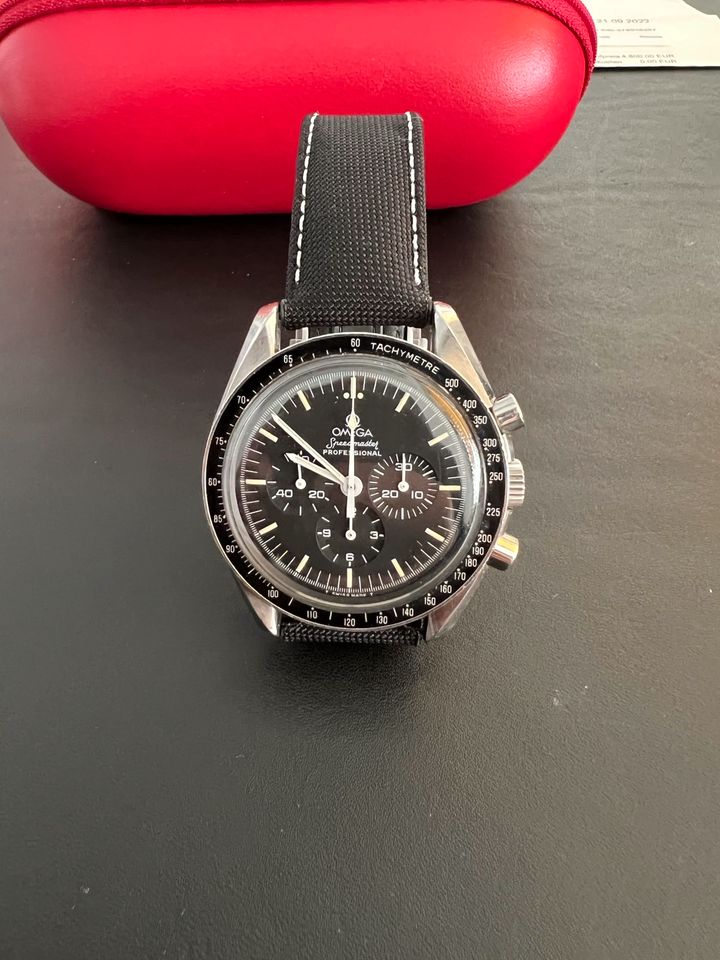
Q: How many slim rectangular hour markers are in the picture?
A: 12